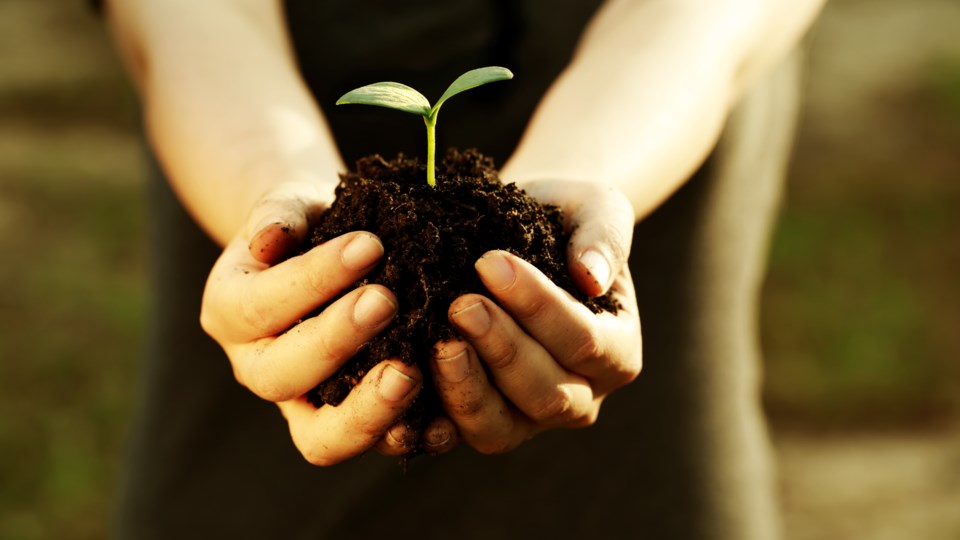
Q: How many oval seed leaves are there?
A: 2